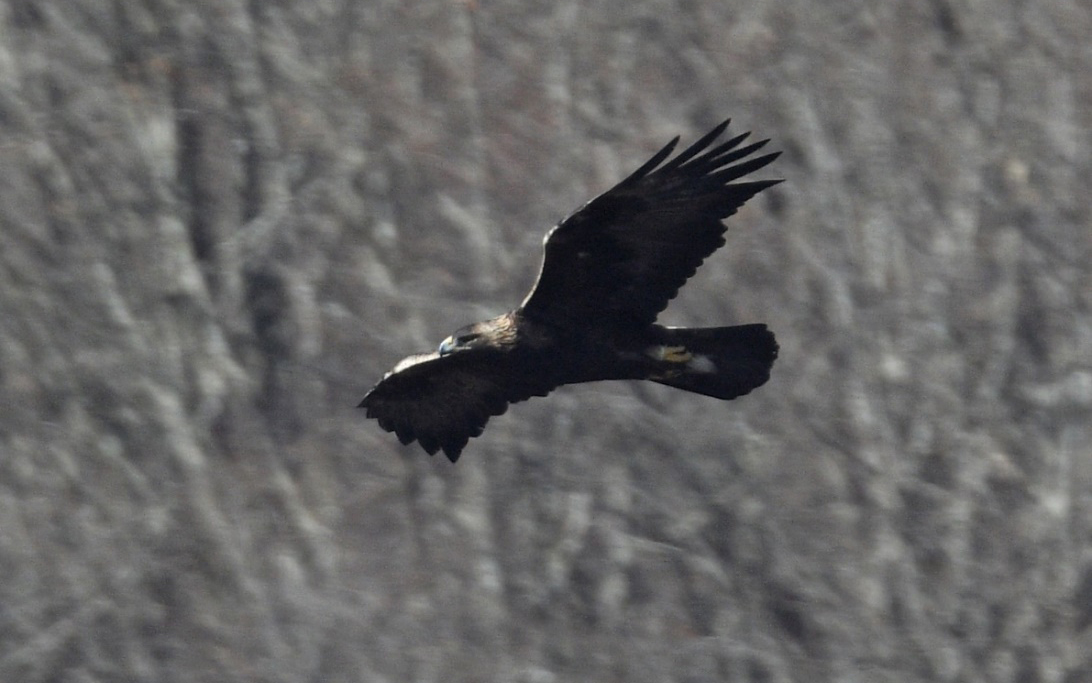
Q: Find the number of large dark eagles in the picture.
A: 1